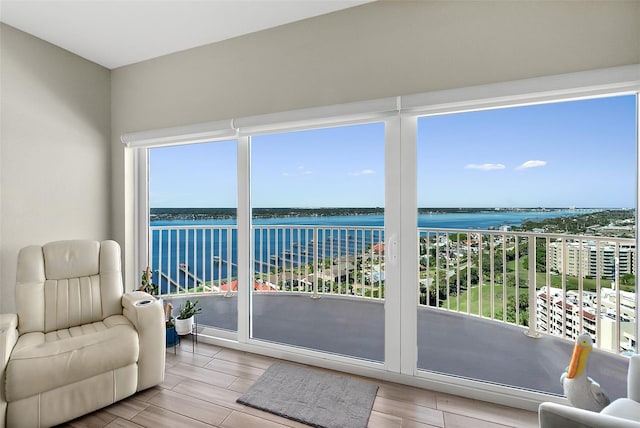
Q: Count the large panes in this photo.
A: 3